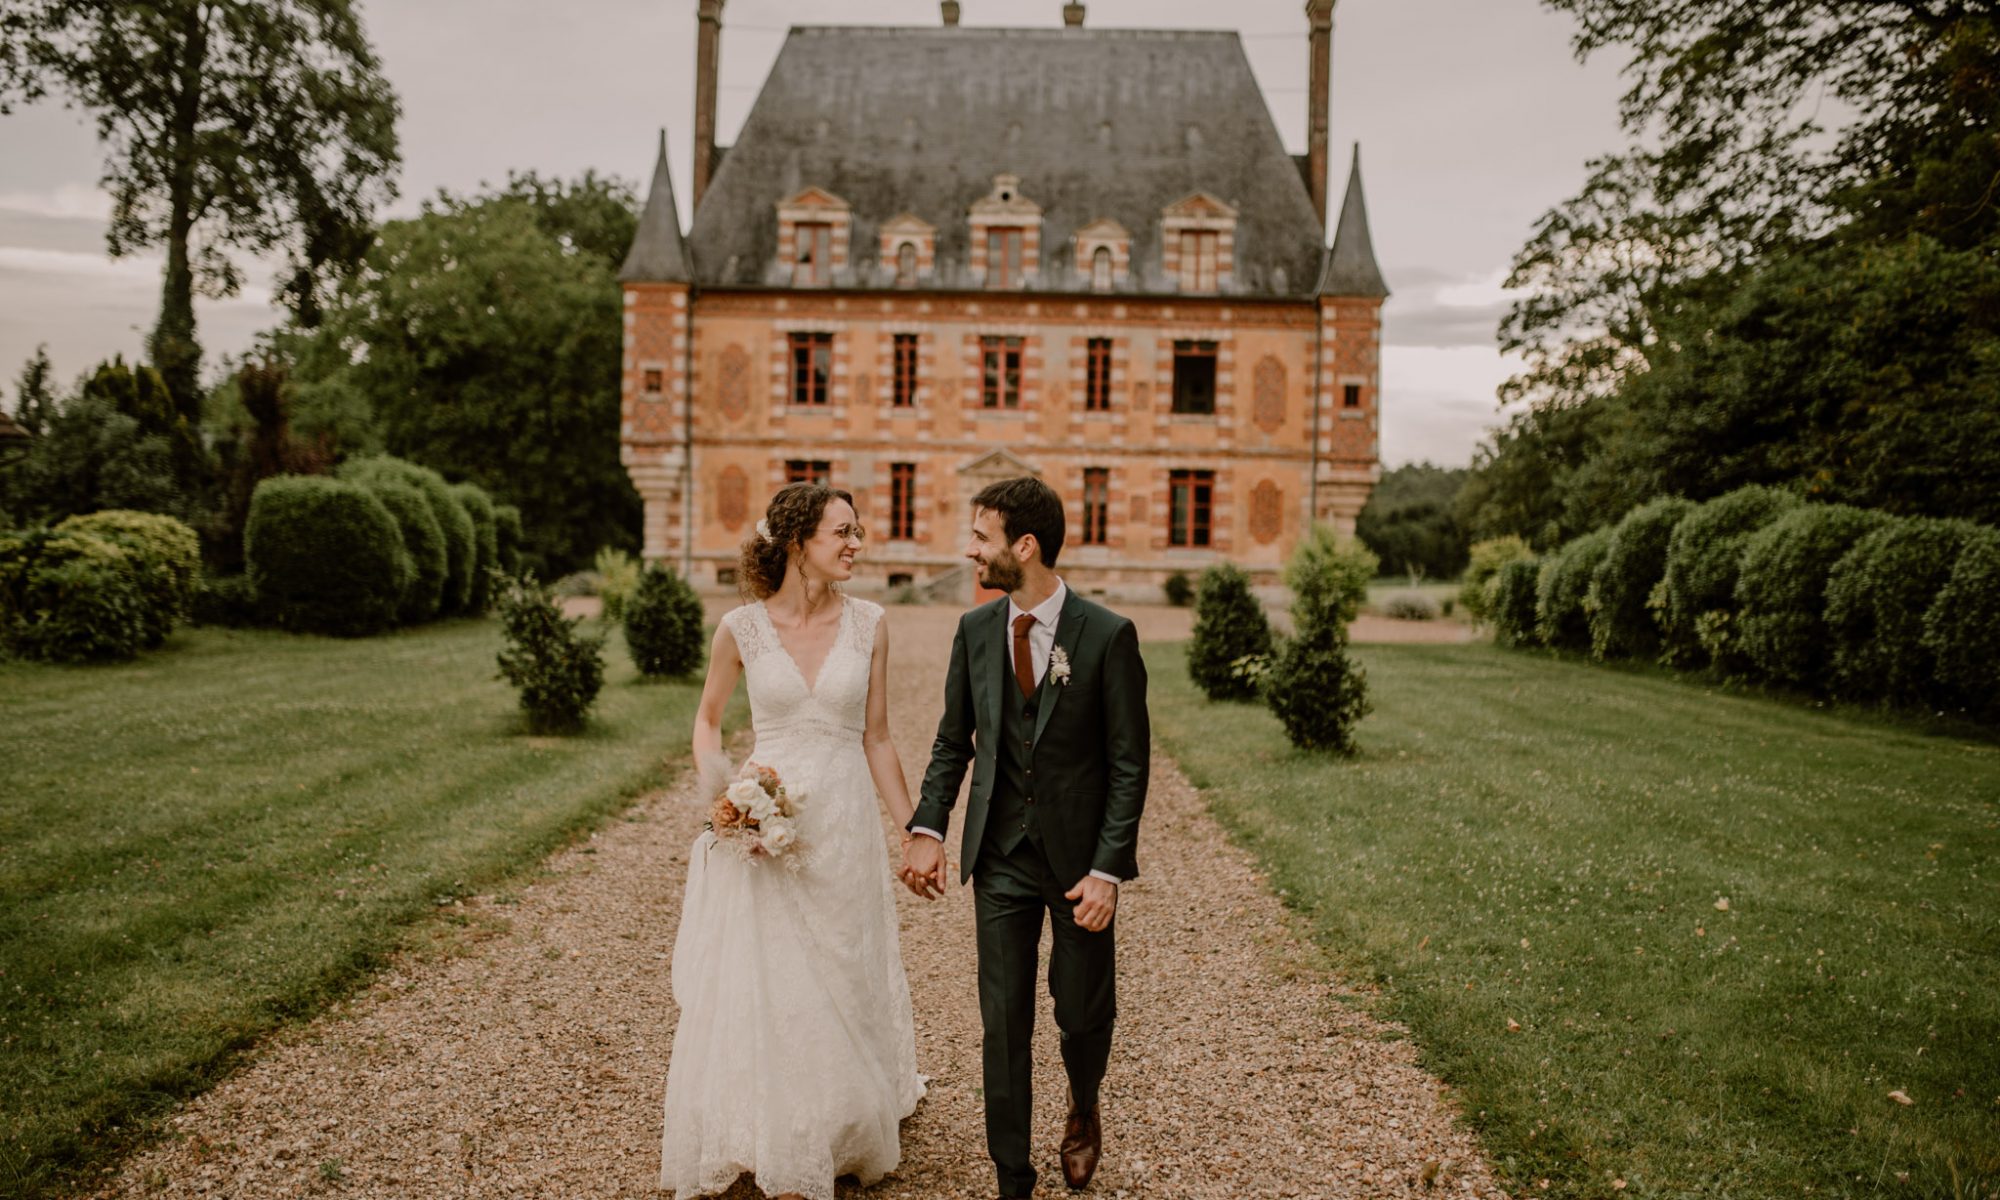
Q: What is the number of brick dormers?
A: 5